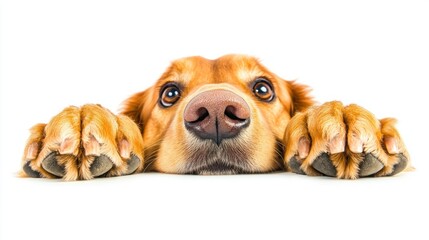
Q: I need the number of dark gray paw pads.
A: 8